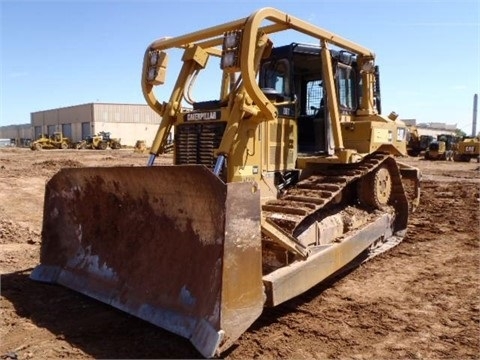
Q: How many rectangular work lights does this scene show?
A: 4